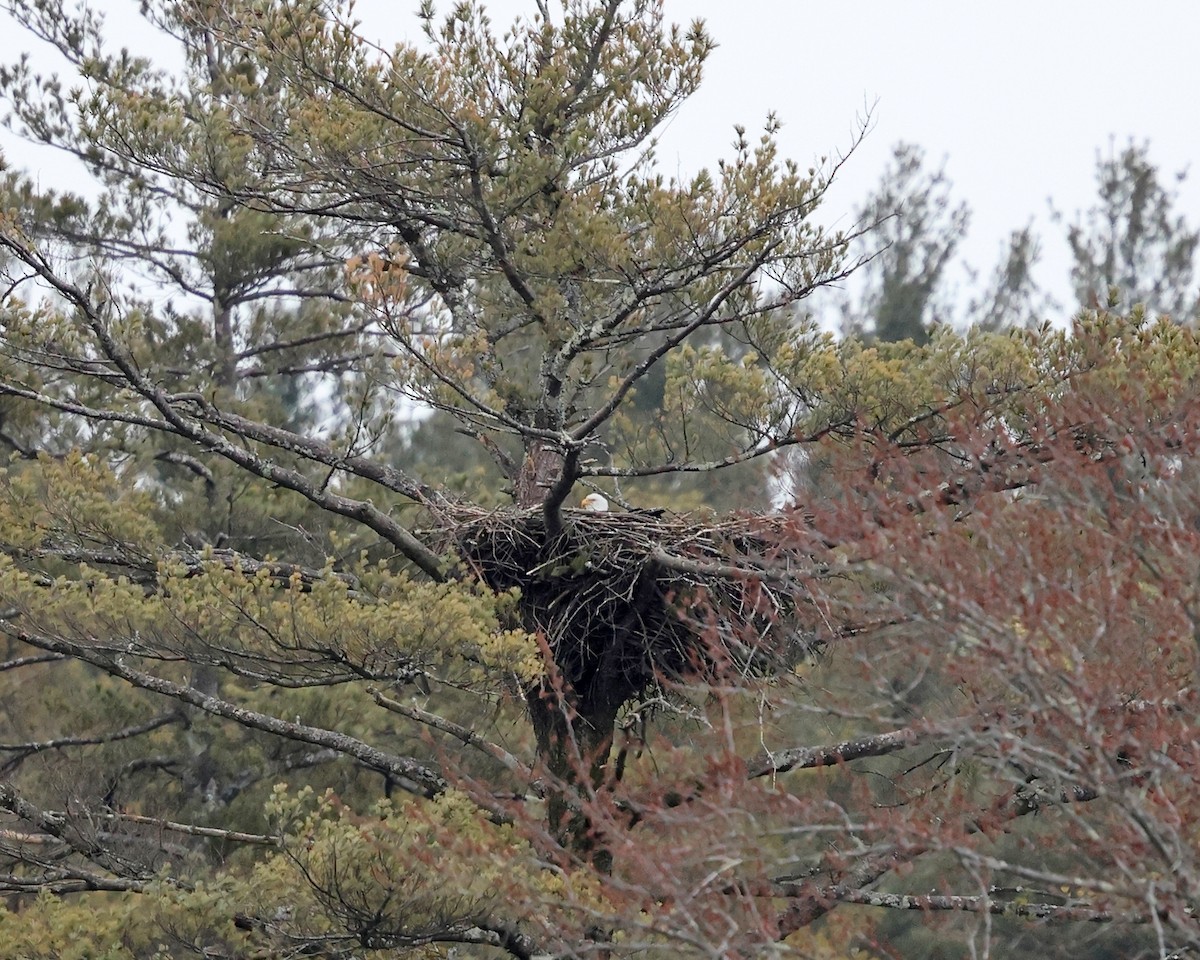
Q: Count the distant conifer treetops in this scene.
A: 3